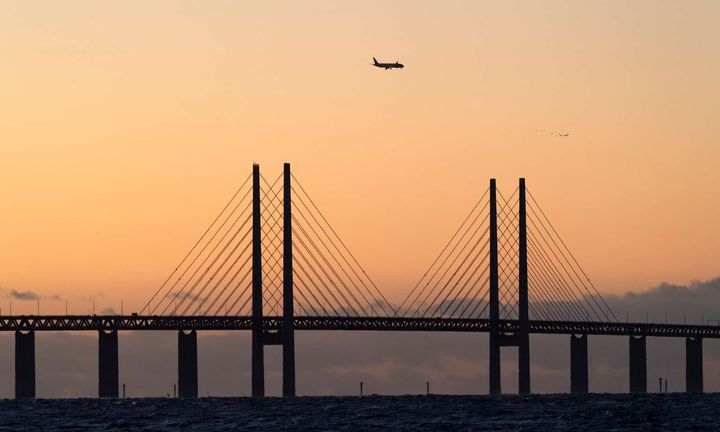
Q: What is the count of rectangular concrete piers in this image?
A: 6